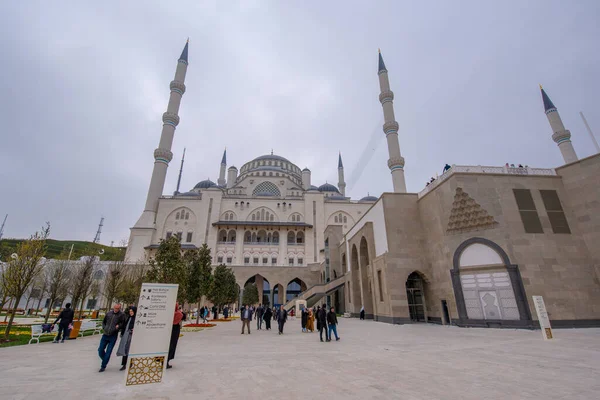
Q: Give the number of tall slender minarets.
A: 5